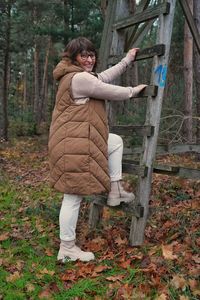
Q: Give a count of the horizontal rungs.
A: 6